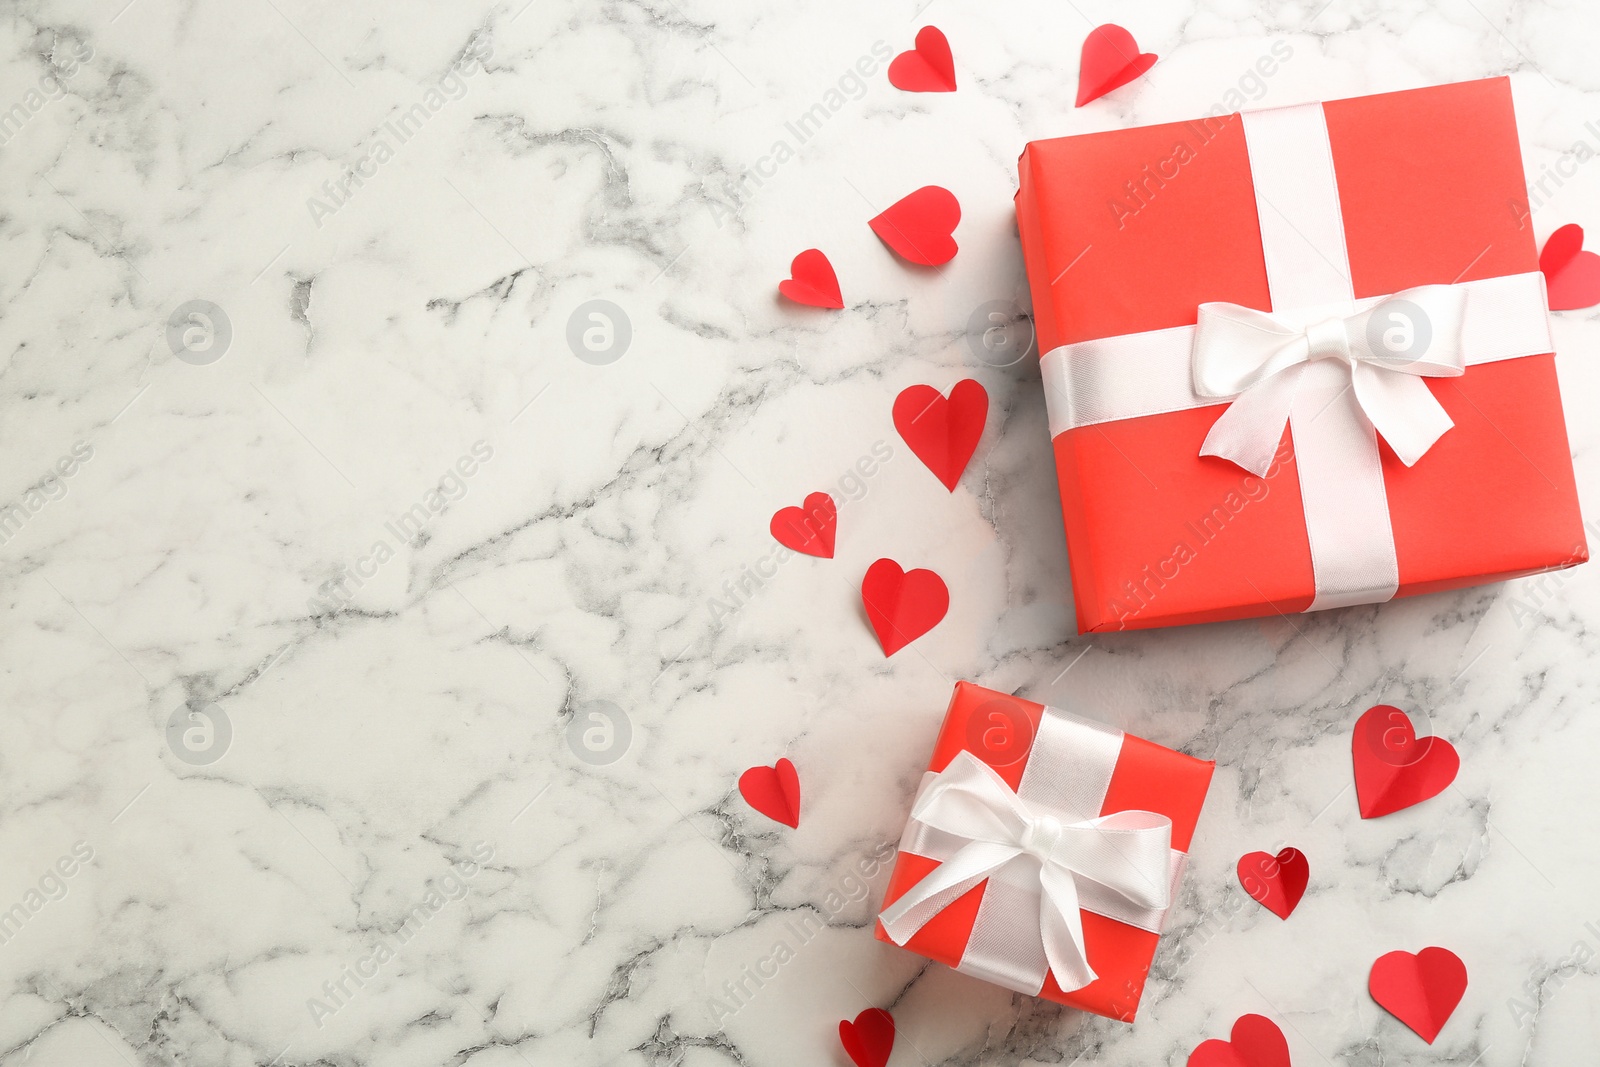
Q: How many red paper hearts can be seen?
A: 14